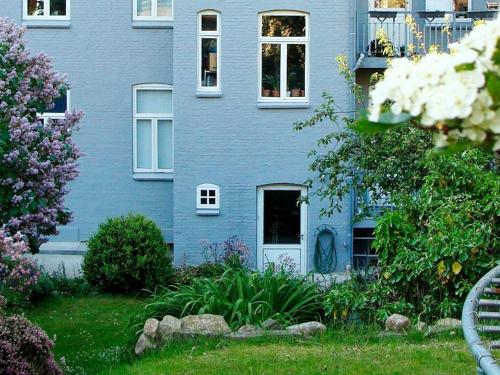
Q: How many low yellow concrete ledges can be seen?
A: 0